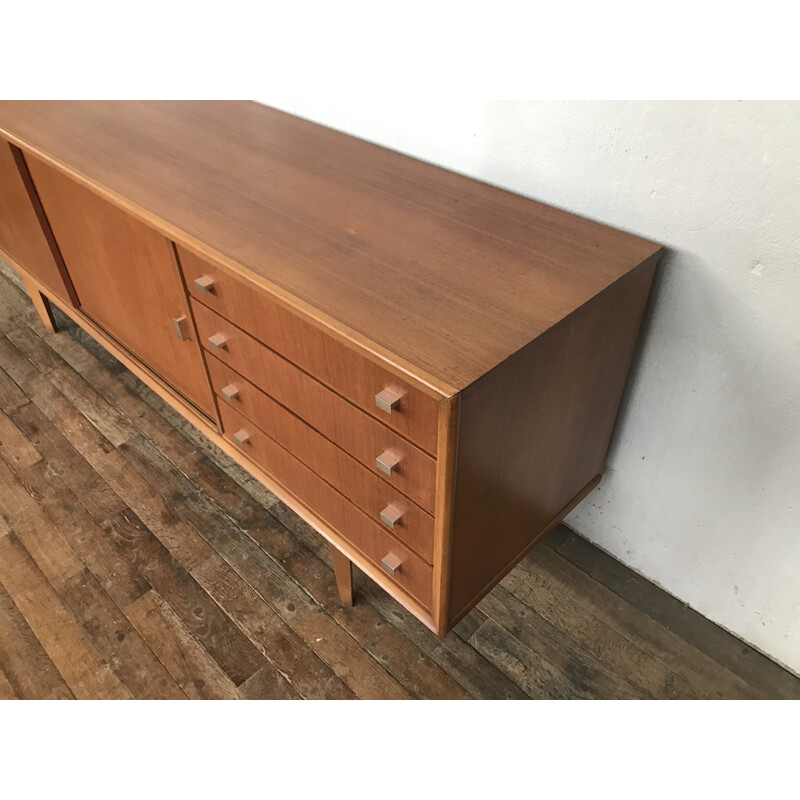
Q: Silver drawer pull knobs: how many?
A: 8